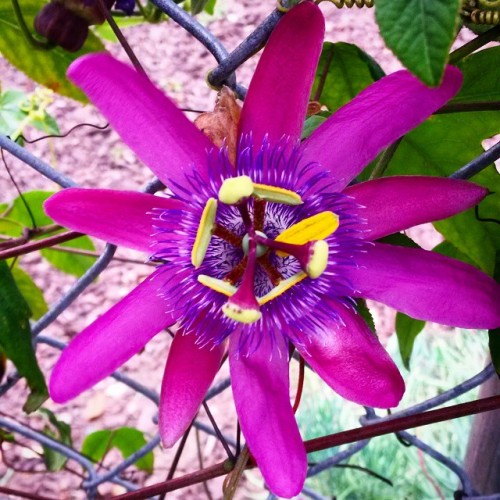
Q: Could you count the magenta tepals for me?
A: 10